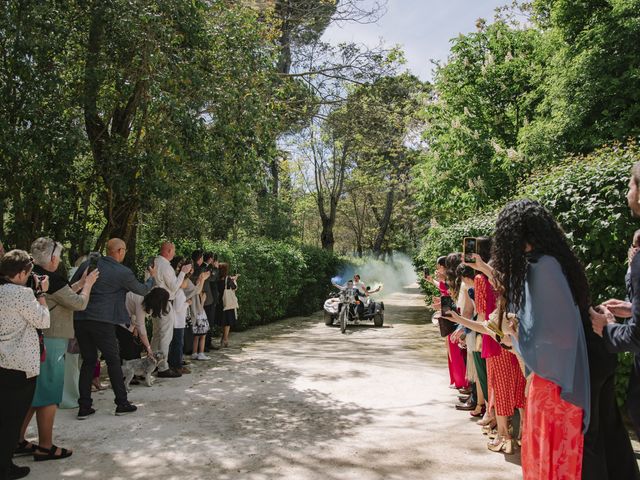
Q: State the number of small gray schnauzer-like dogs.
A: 1